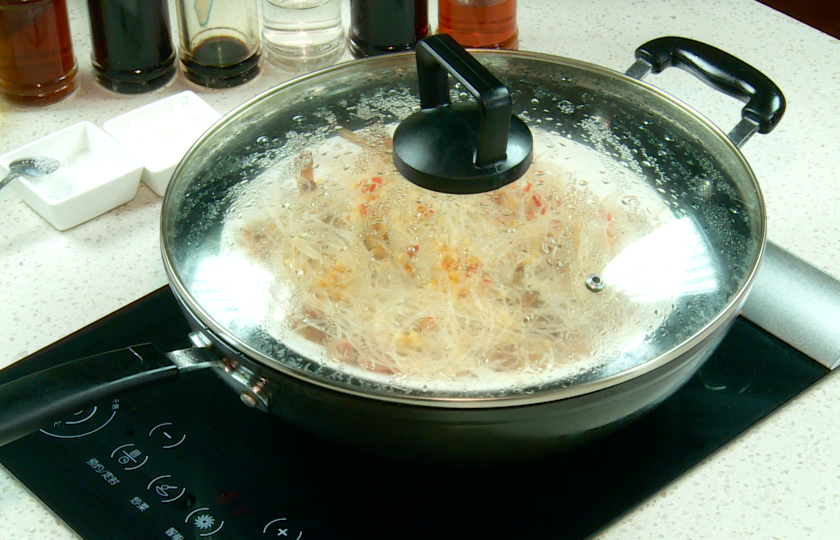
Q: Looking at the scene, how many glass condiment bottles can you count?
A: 6